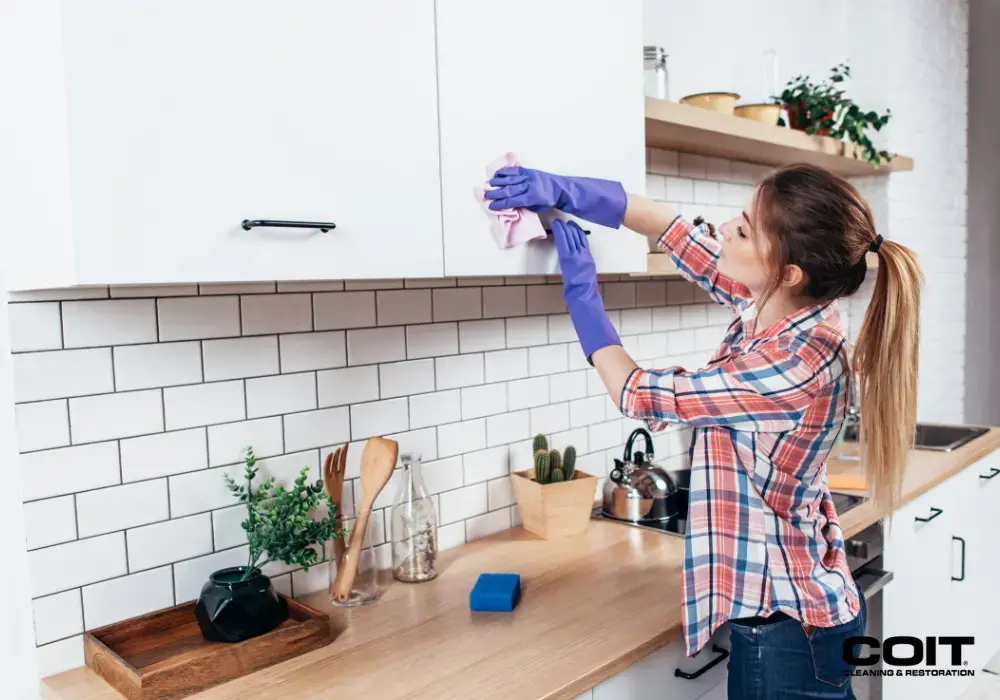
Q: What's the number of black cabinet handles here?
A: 6